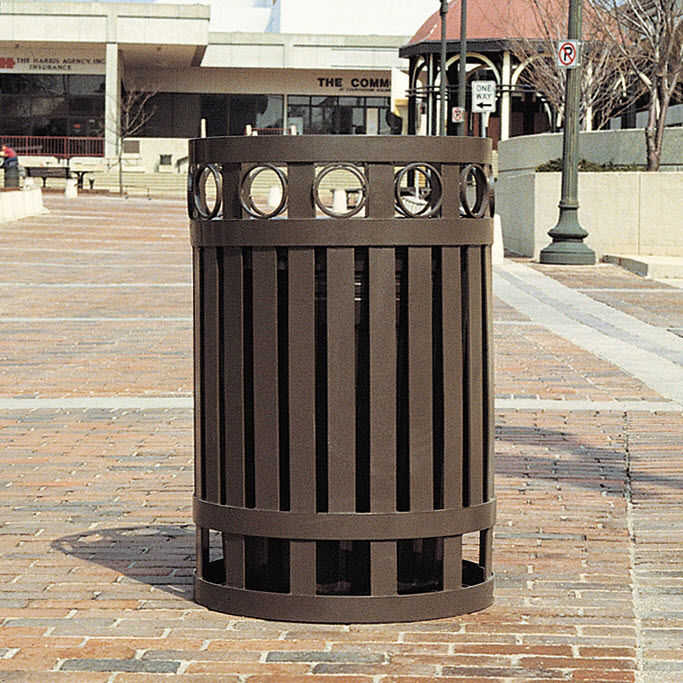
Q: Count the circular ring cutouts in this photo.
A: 5